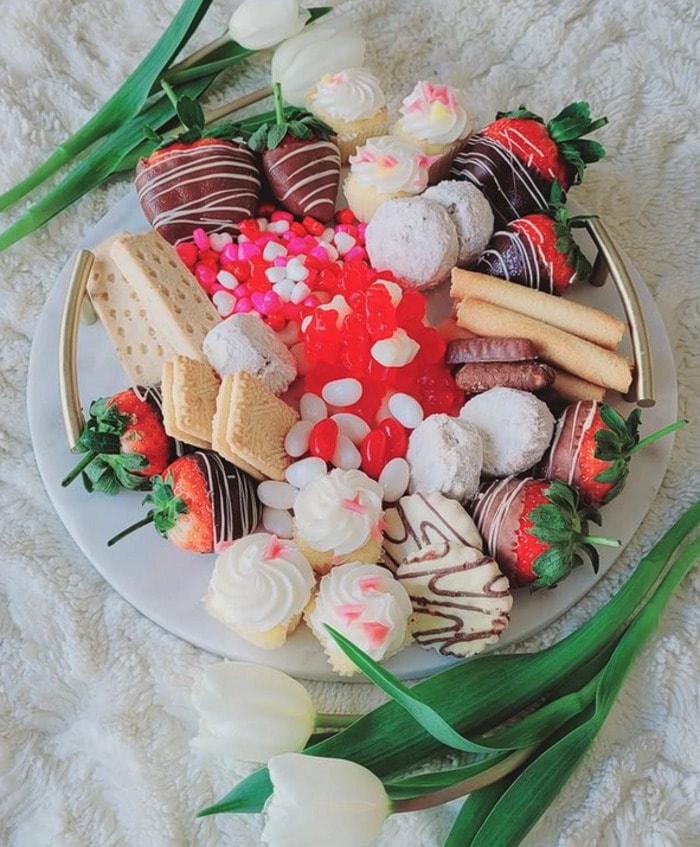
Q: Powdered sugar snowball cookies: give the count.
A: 5